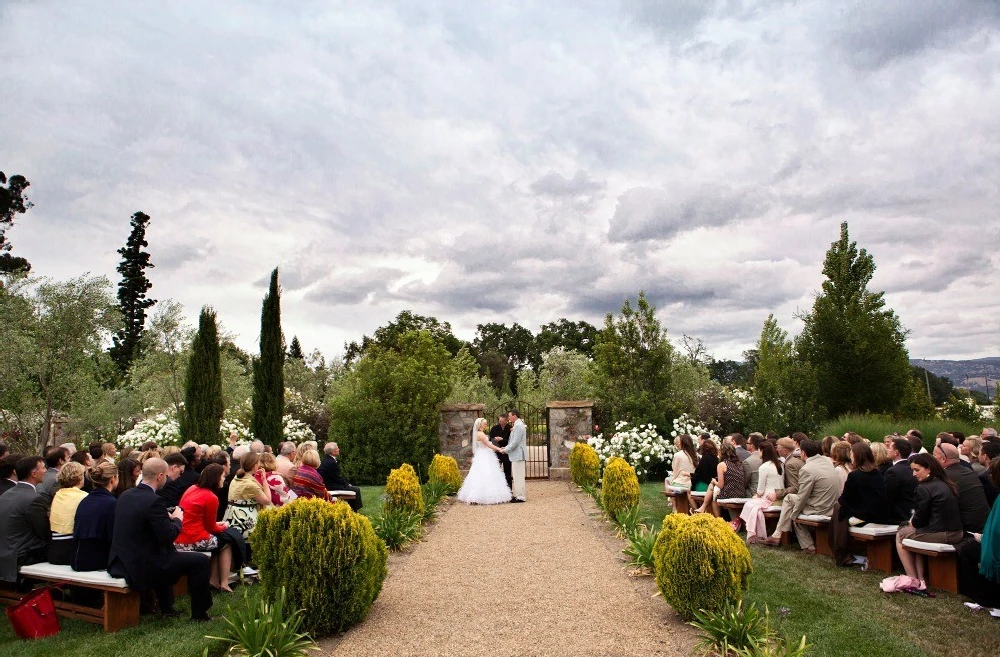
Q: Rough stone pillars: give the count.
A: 2